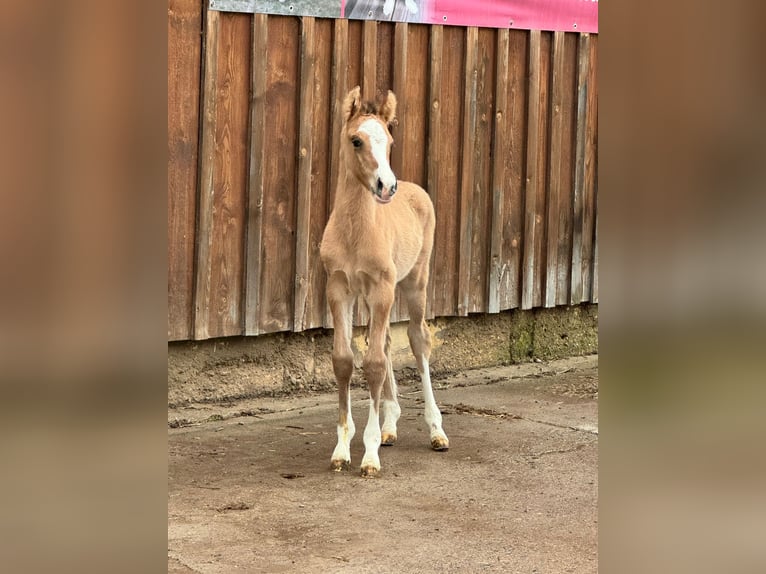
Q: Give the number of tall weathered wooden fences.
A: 1